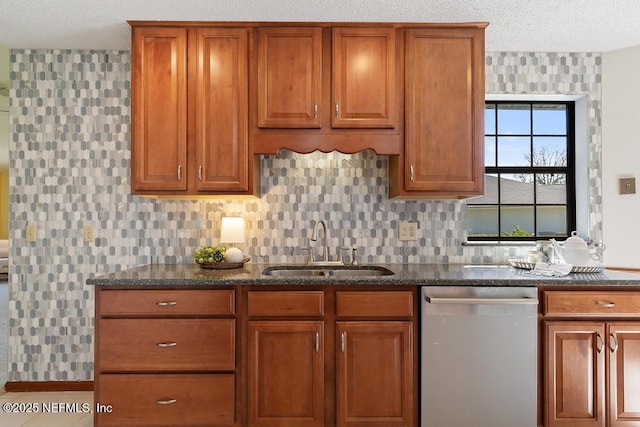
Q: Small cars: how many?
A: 0